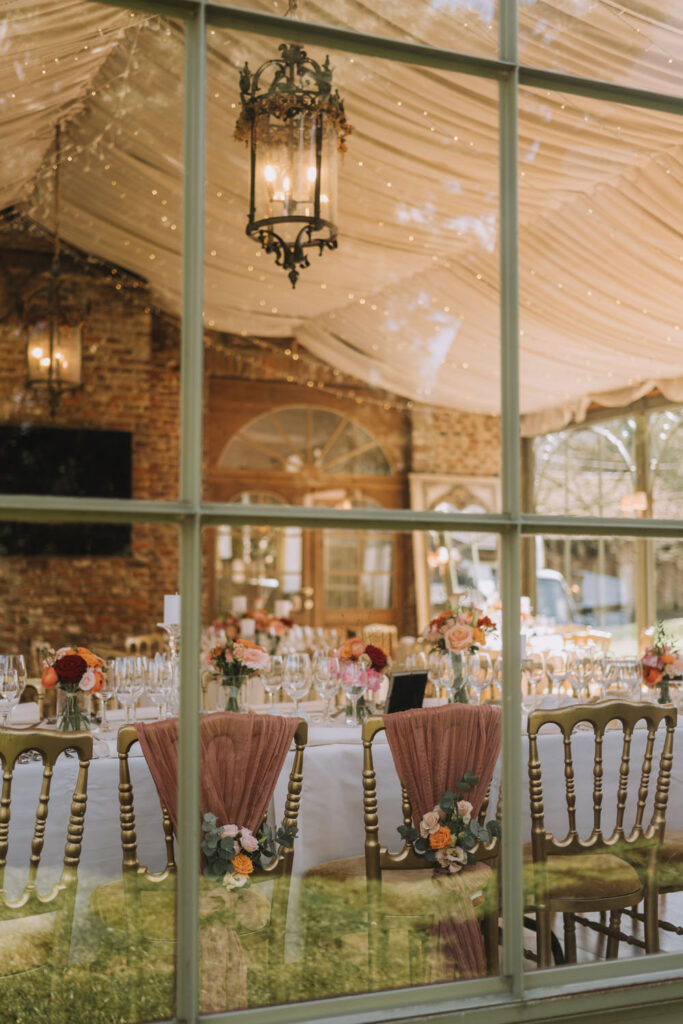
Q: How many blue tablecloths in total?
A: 0